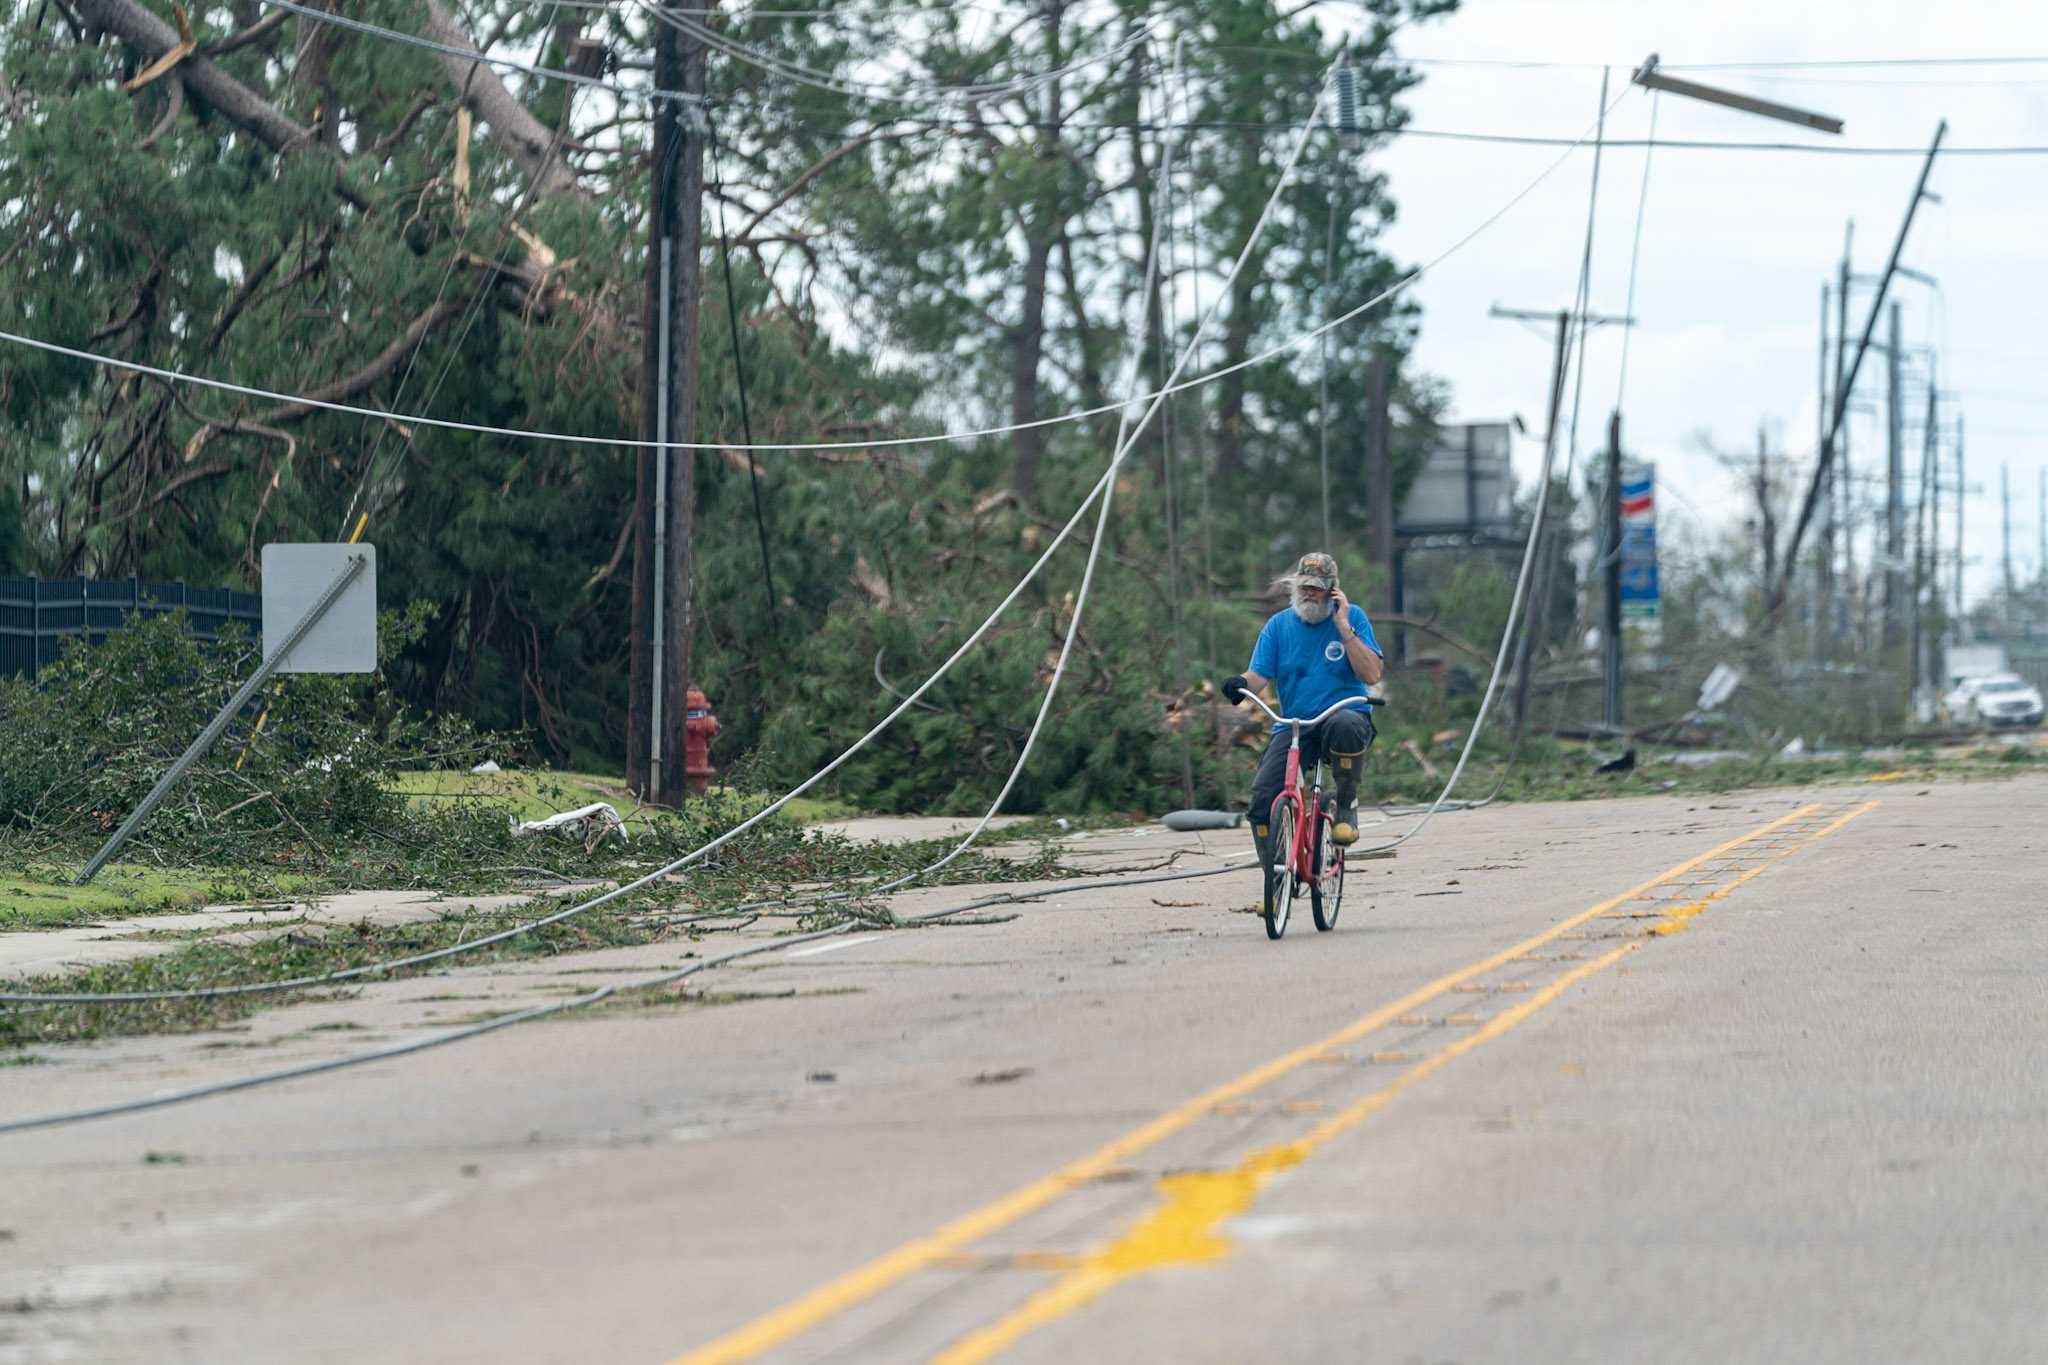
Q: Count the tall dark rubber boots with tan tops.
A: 2